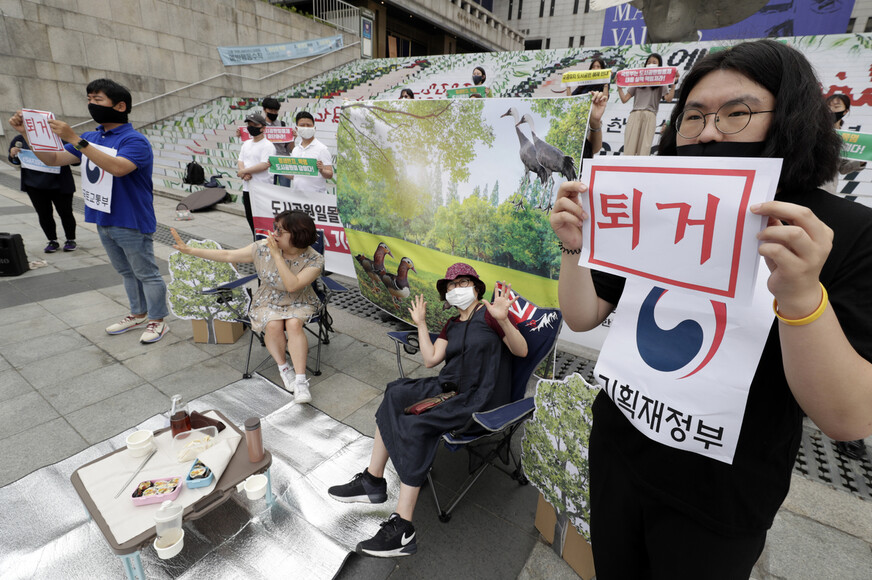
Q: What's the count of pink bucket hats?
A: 1